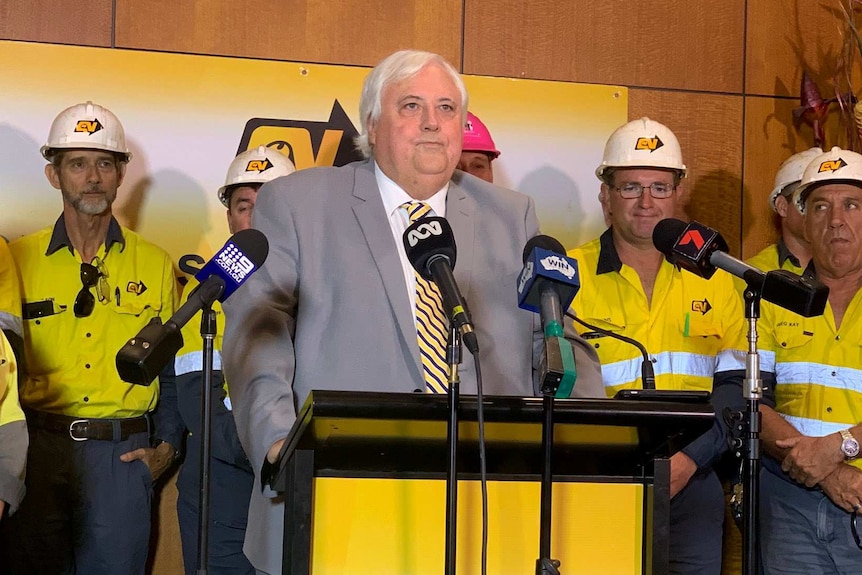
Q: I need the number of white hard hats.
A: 5